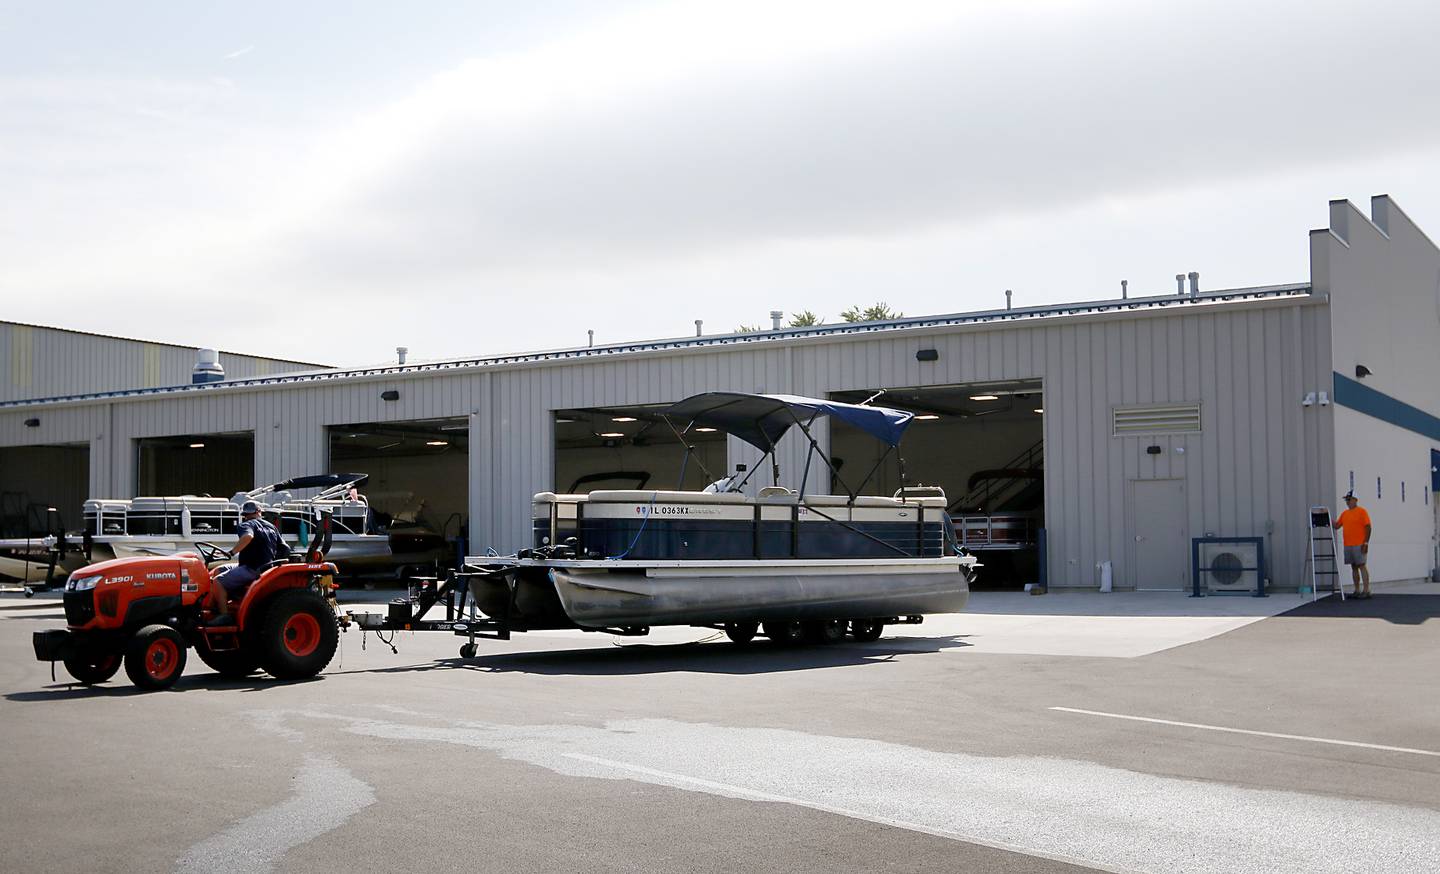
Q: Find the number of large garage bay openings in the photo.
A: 5